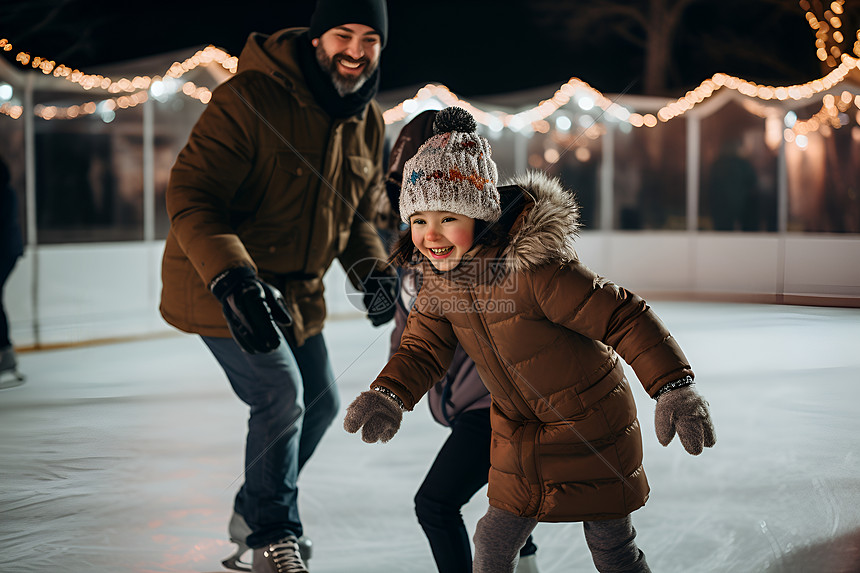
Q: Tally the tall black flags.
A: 0